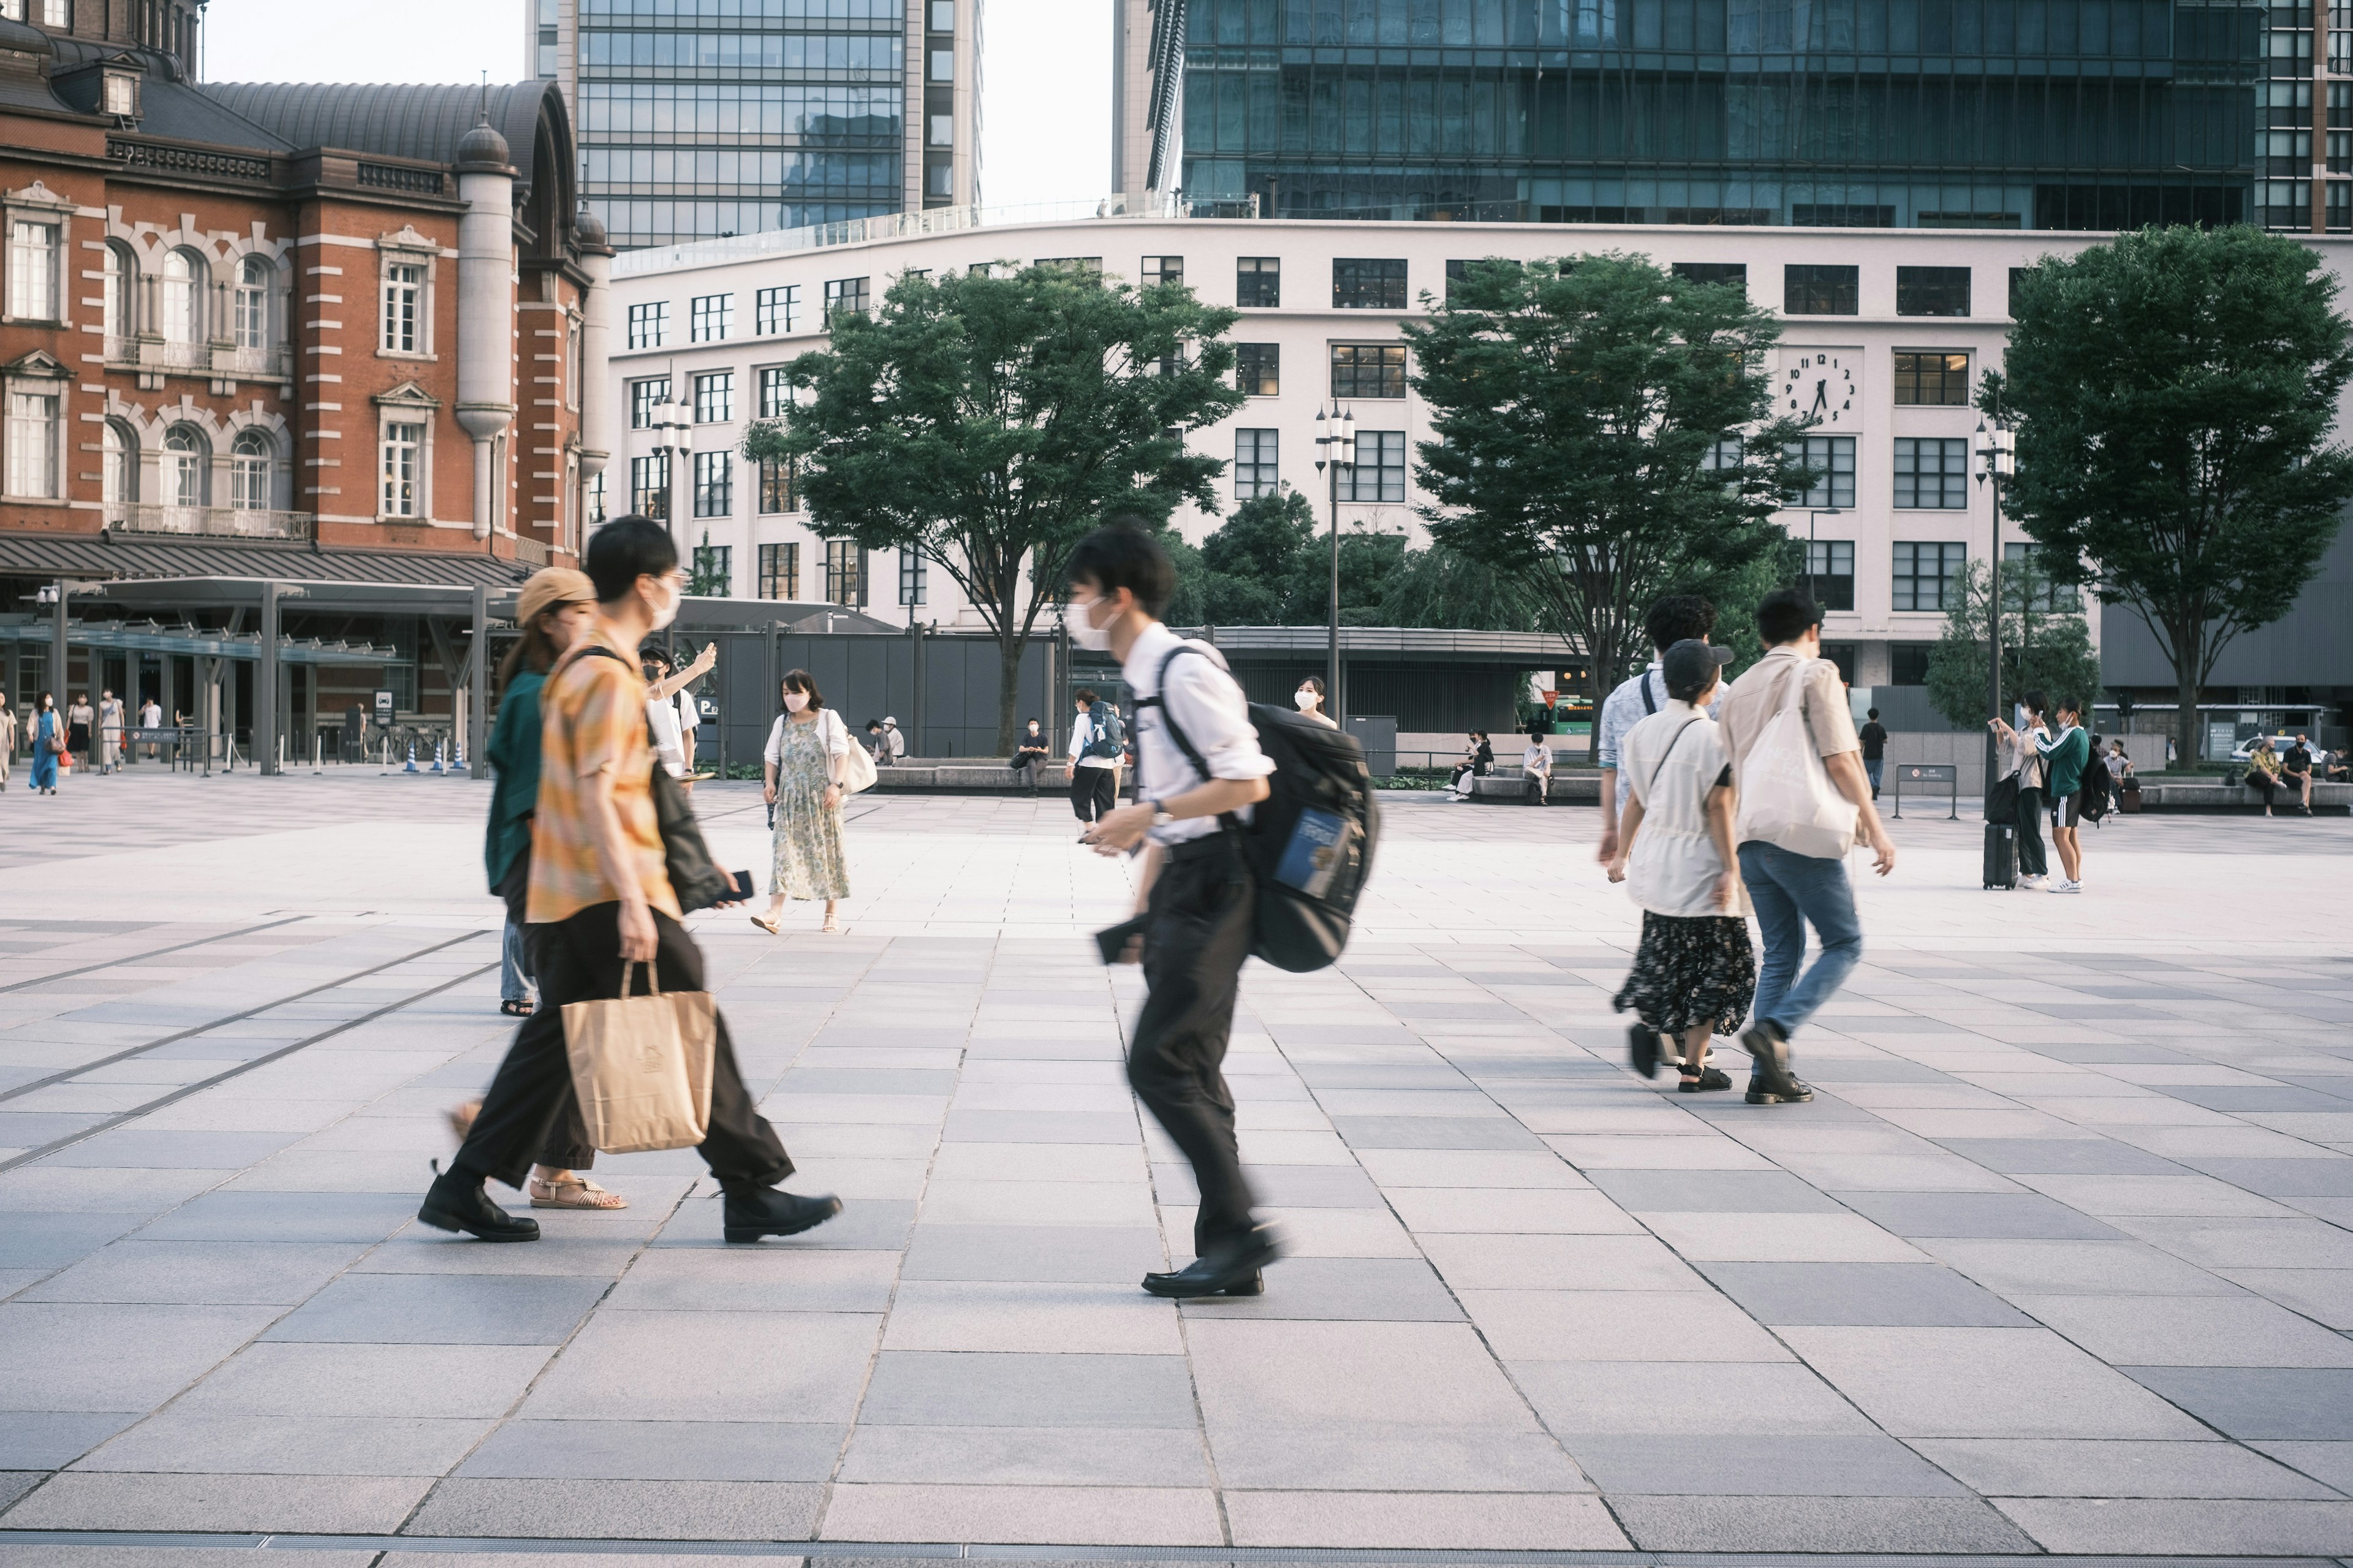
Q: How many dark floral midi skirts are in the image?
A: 1